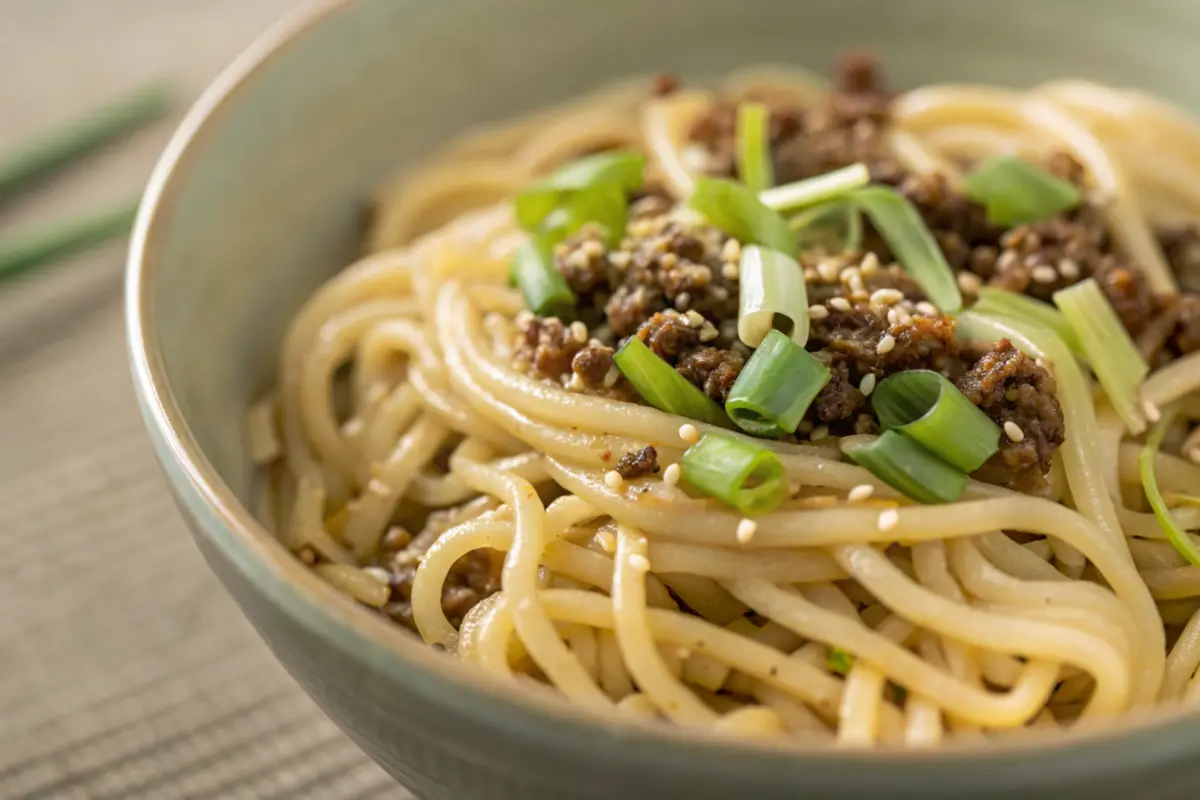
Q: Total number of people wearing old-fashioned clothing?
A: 0